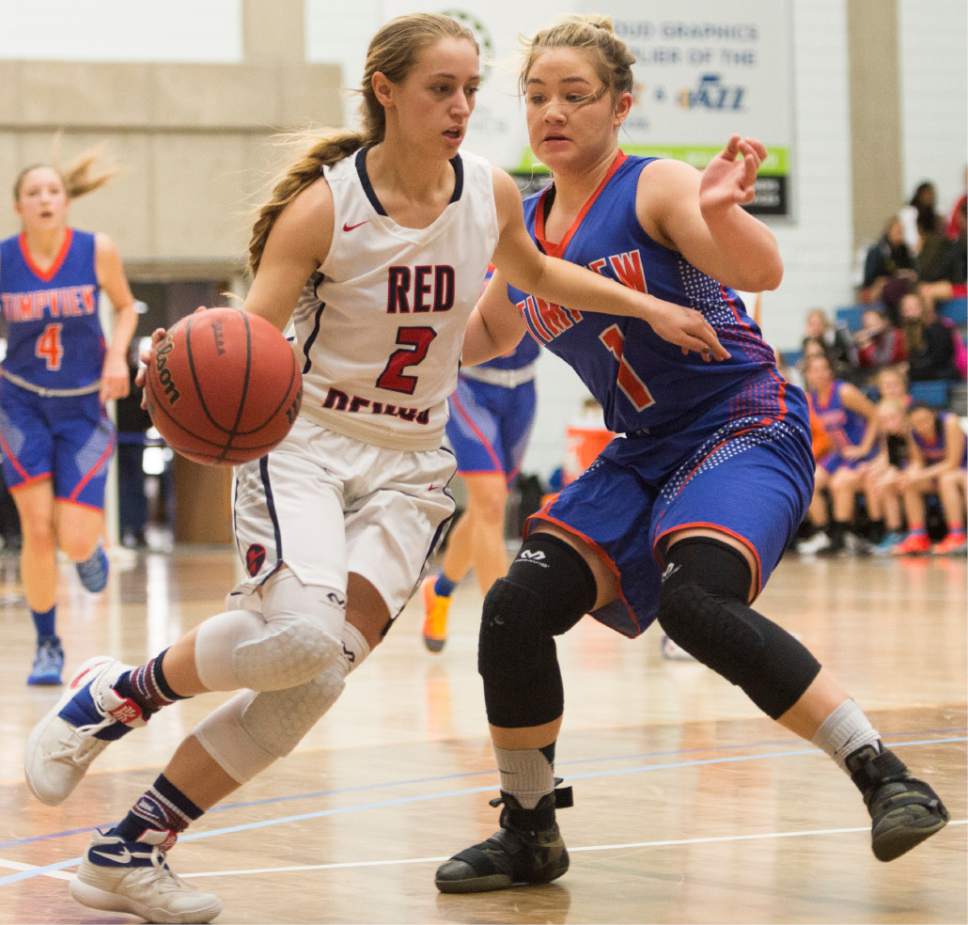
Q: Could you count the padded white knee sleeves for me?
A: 2